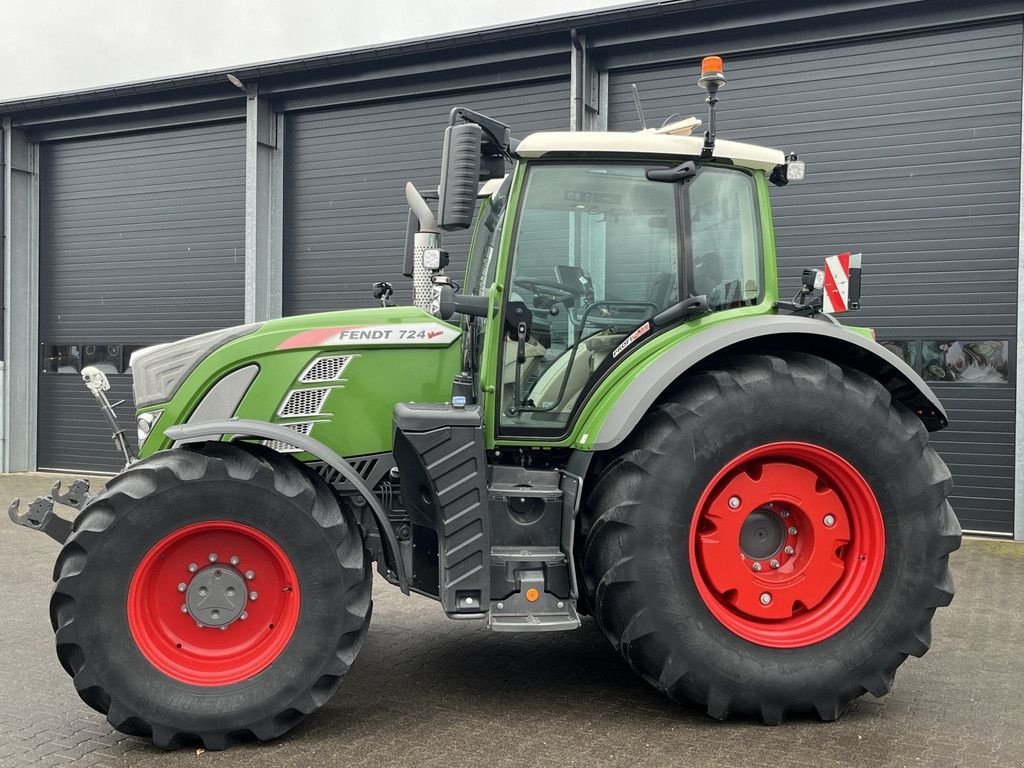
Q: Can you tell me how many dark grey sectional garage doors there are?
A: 3